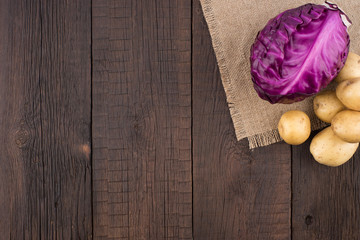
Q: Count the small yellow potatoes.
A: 6